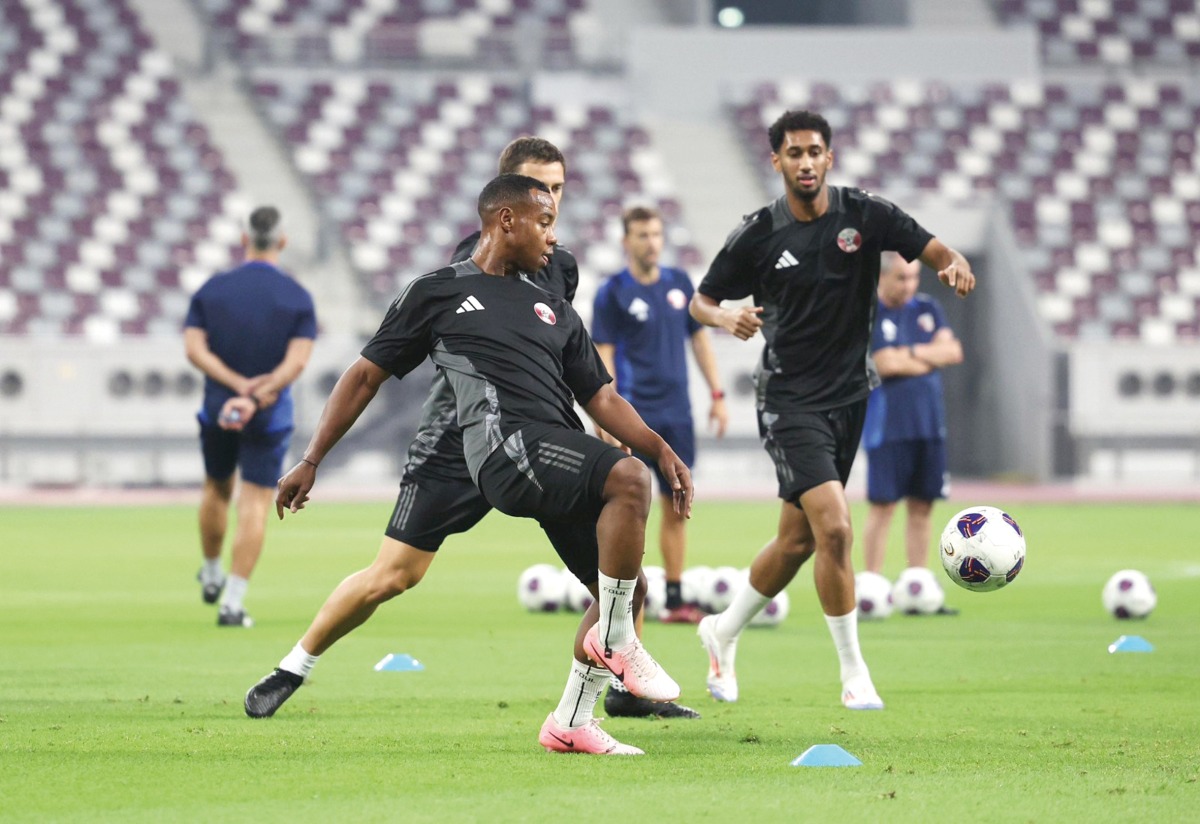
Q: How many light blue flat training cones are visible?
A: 3